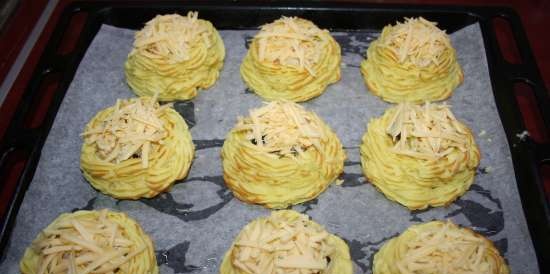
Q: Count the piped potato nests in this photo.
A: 9